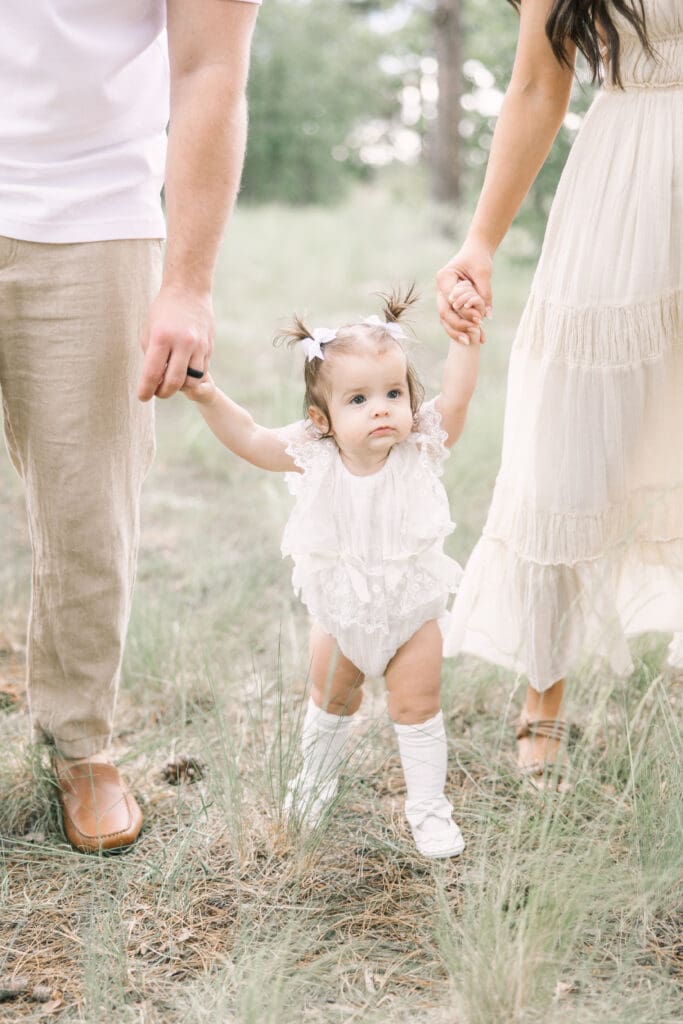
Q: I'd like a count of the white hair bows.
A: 2